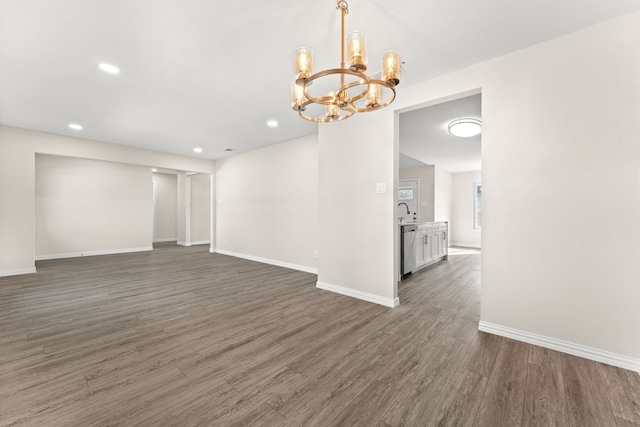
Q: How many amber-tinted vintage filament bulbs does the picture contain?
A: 6